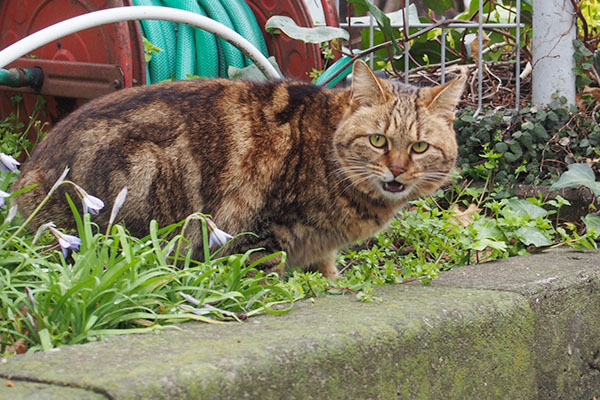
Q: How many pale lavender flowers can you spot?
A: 5